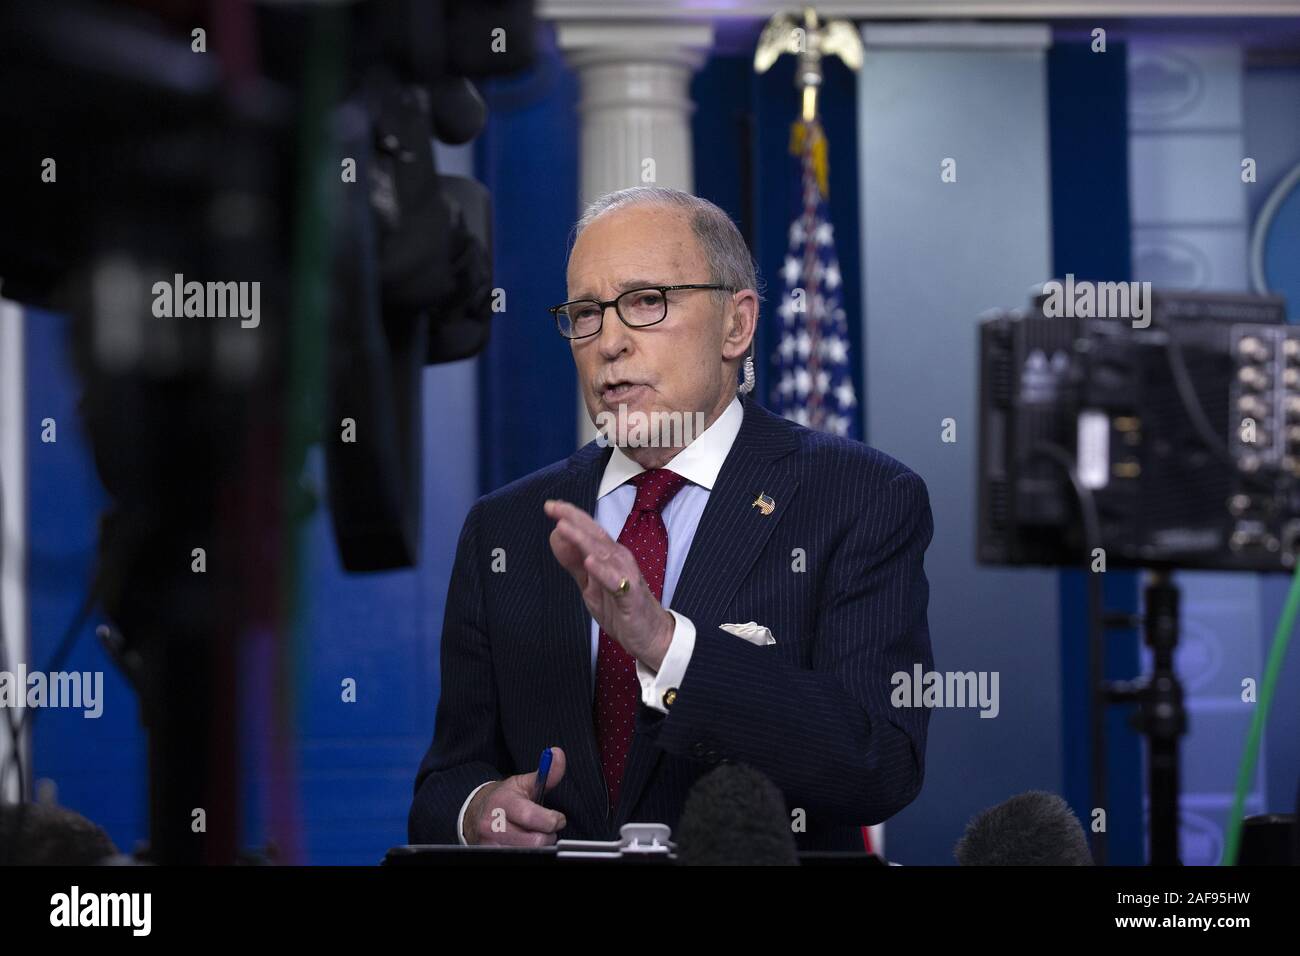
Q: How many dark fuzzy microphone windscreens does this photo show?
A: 2